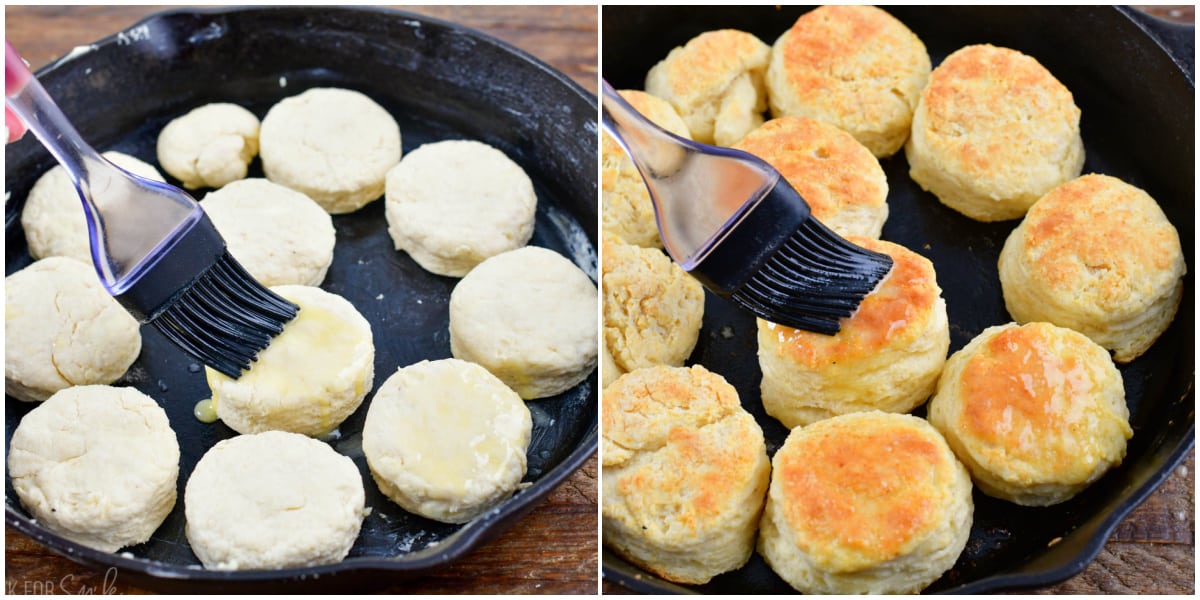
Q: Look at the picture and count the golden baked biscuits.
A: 11